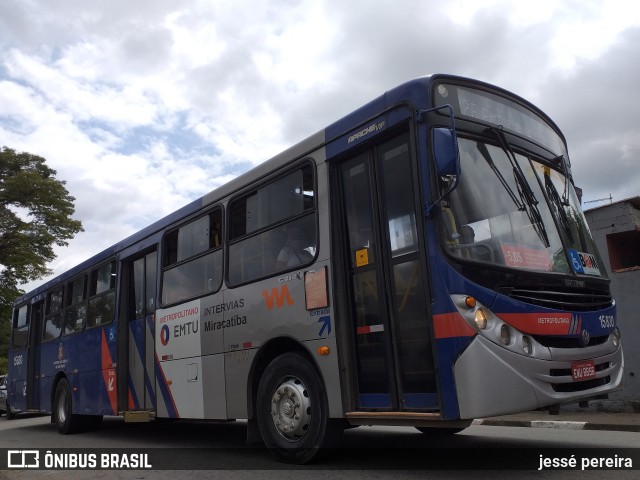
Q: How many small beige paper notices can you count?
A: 1